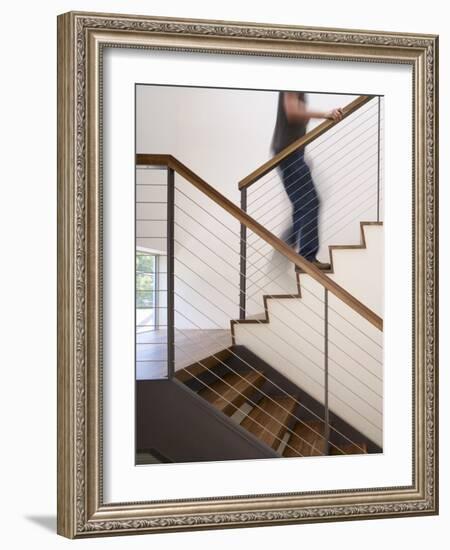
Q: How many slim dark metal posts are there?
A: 4